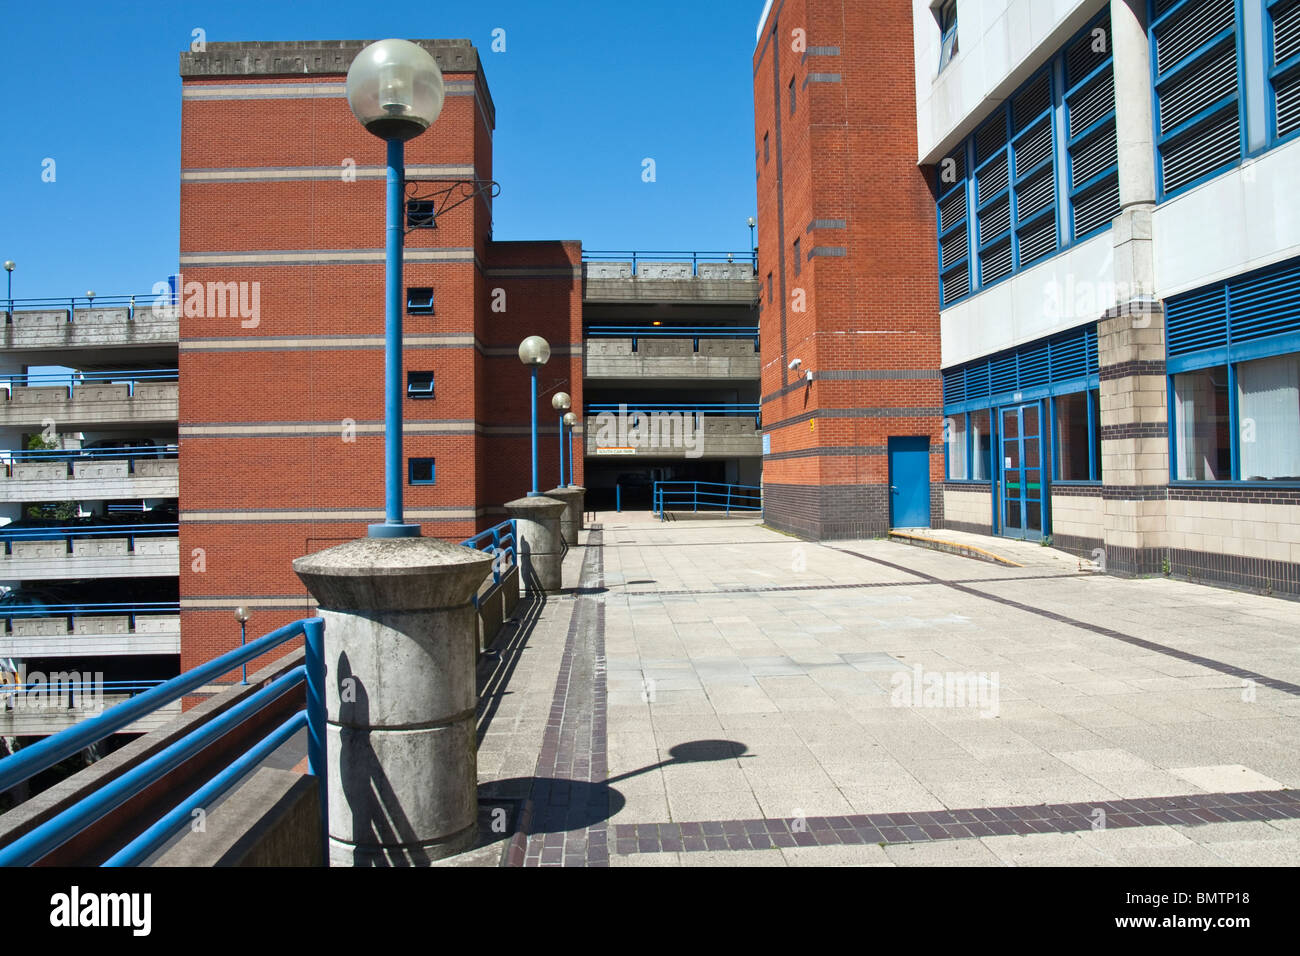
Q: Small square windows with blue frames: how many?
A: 4